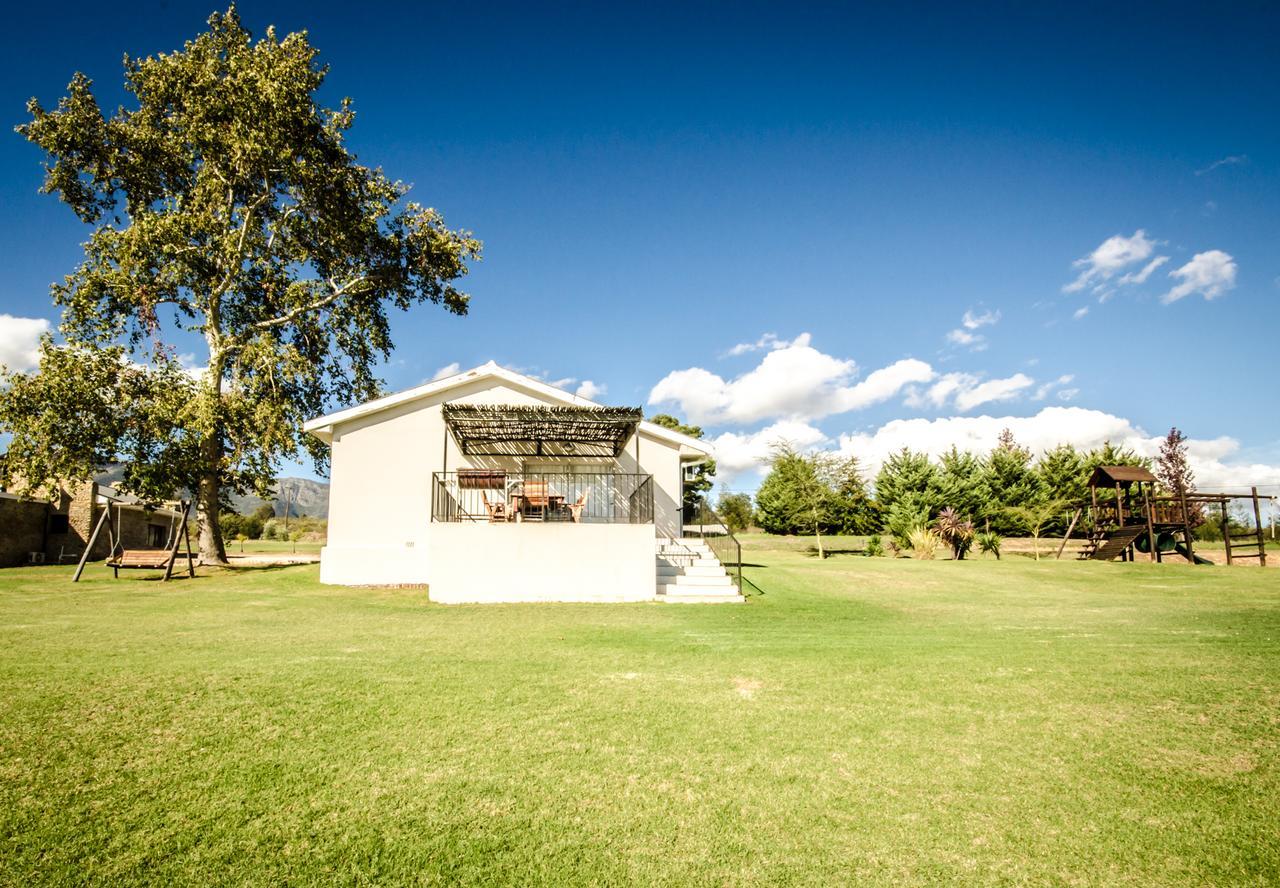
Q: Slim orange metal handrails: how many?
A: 0